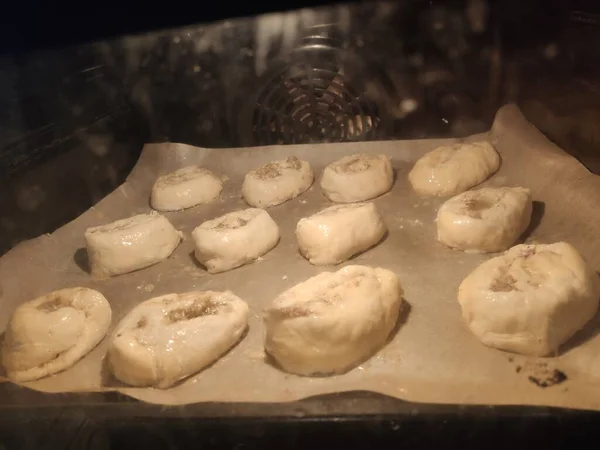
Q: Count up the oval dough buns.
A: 12